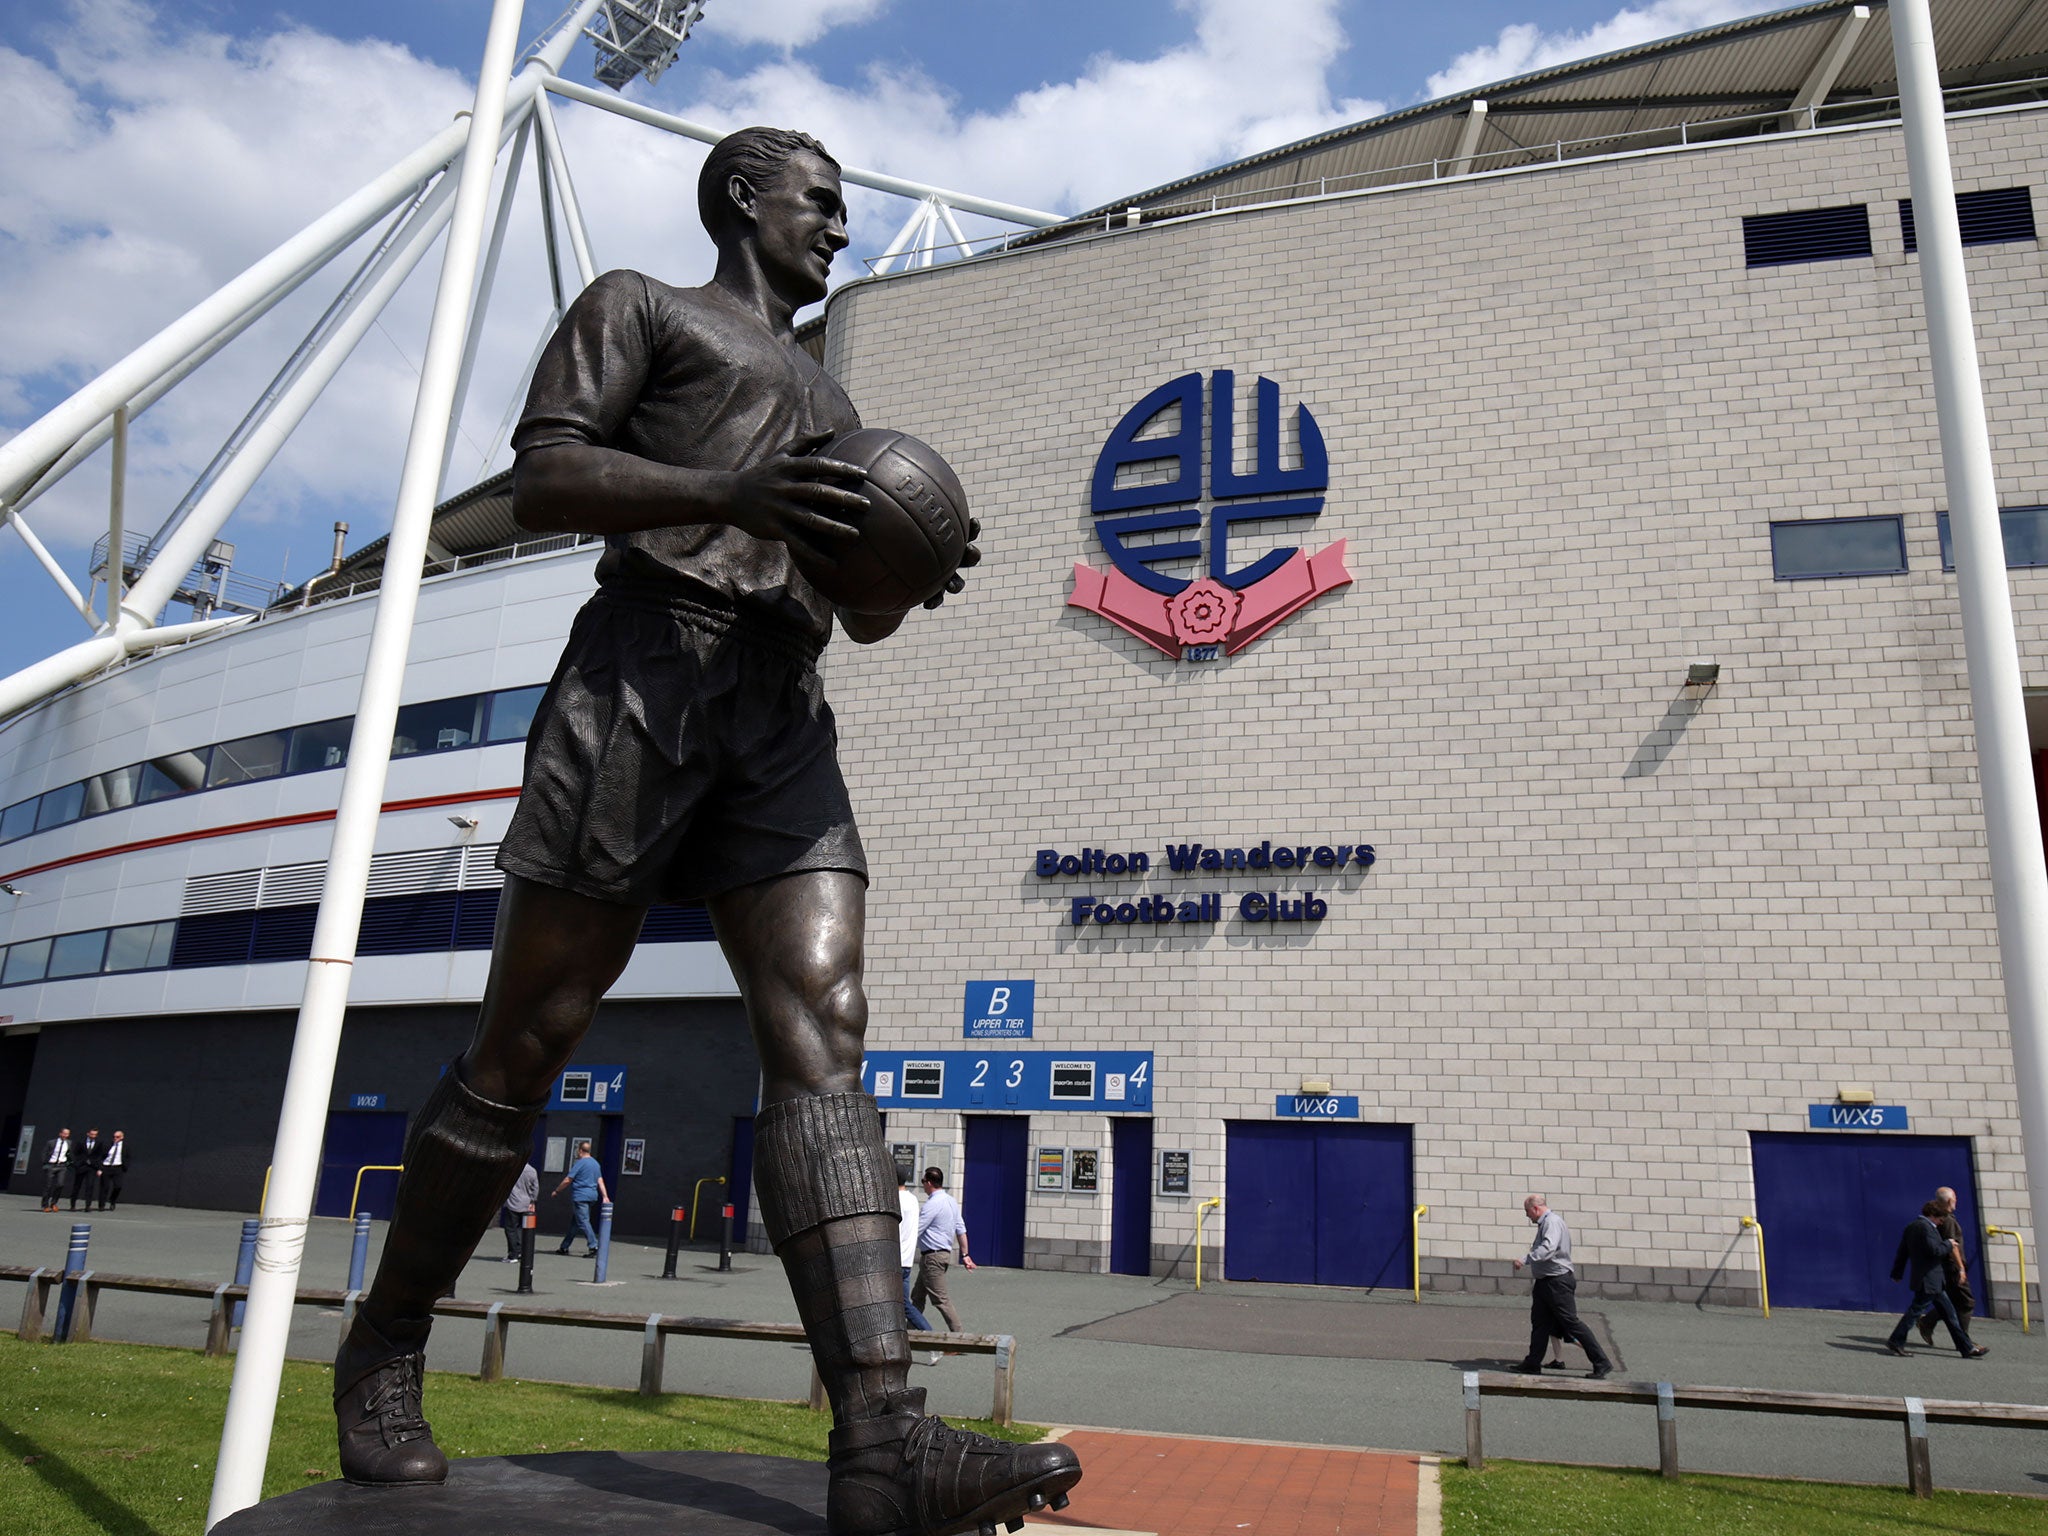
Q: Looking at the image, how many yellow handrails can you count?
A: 7